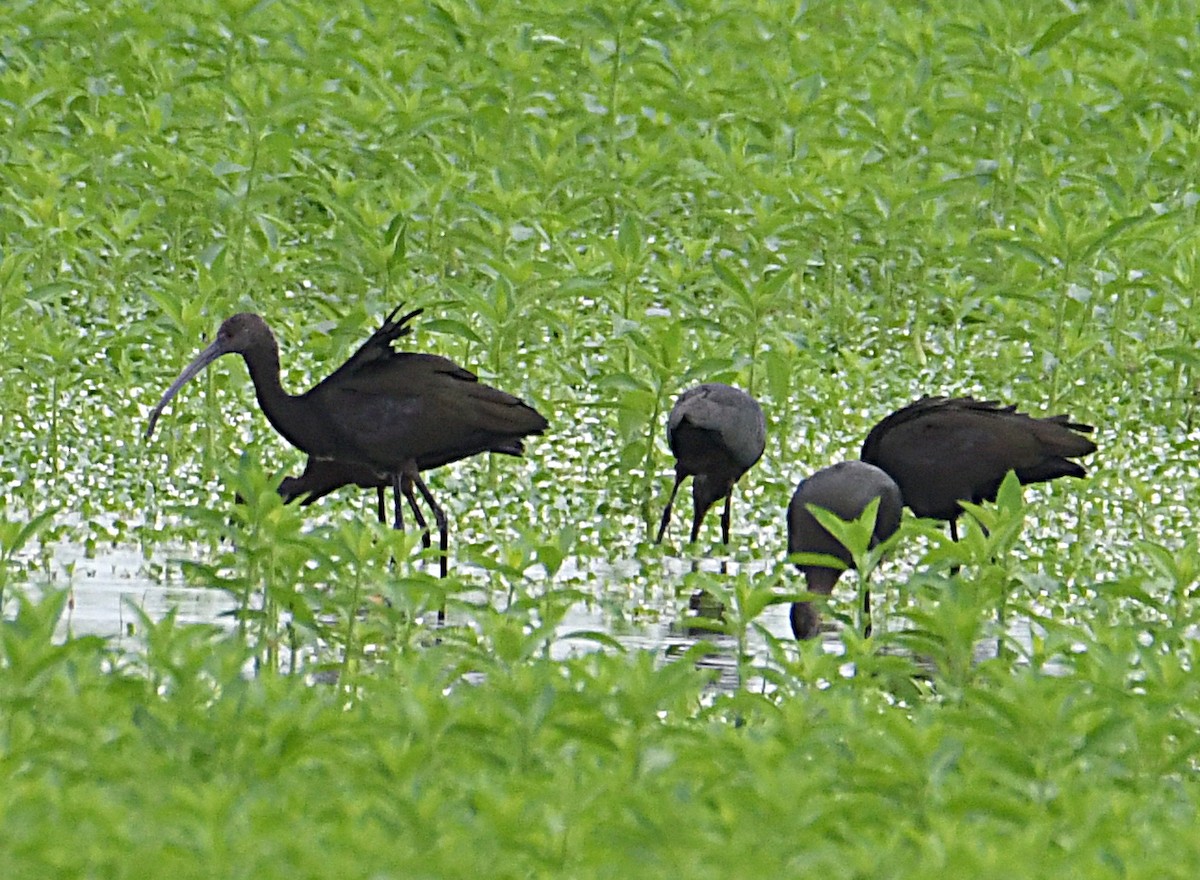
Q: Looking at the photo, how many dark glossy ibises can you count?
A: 5